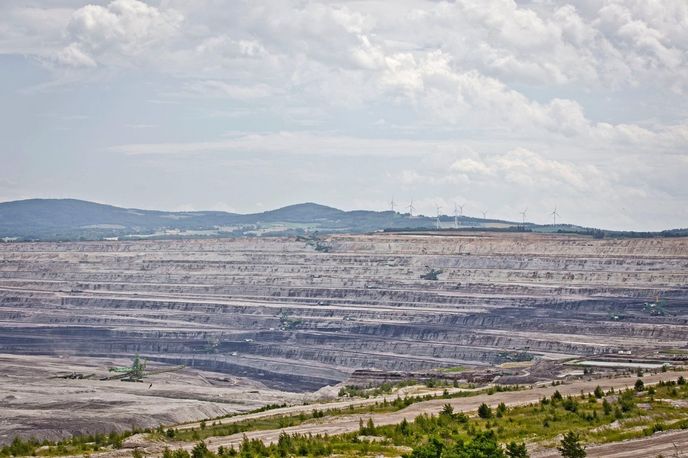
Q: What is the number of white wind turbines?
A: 8